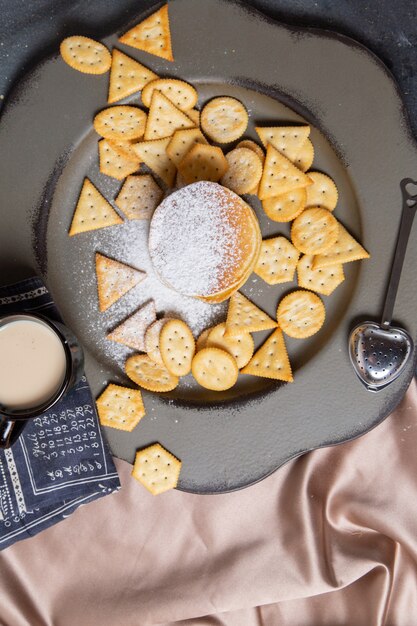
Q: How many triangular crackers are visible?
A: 12